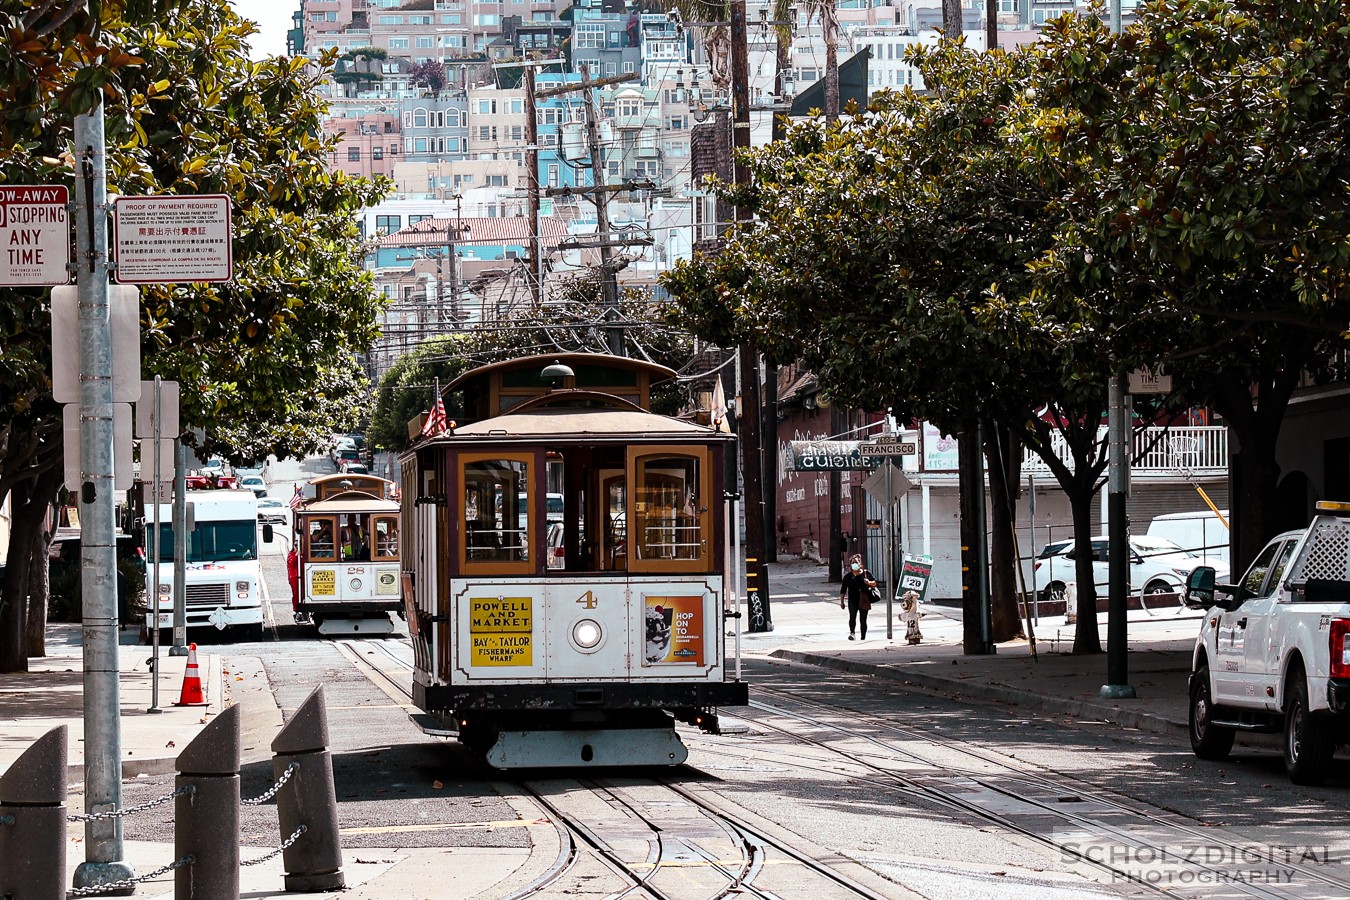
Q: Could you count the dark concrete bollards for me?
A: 3